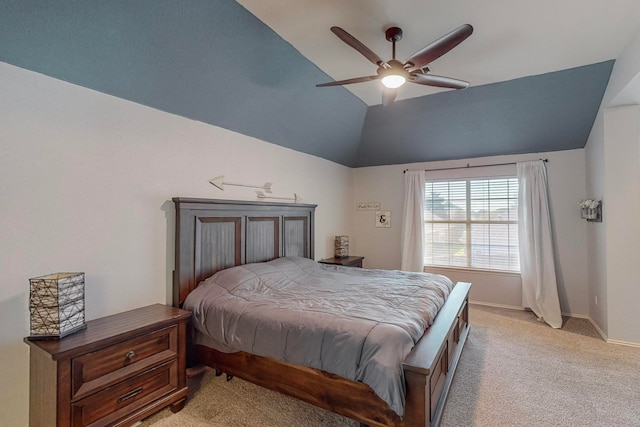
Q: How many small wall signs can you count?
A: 2